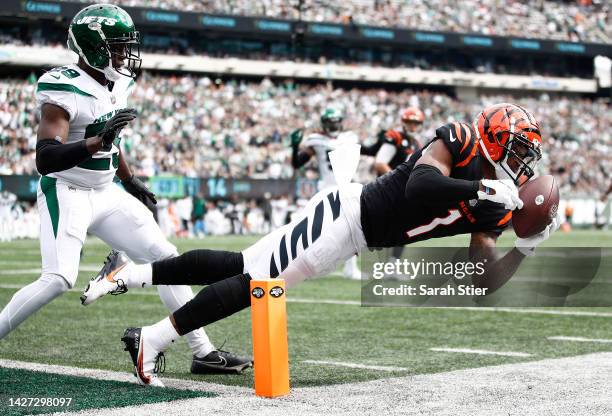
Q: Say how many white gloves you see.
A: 2